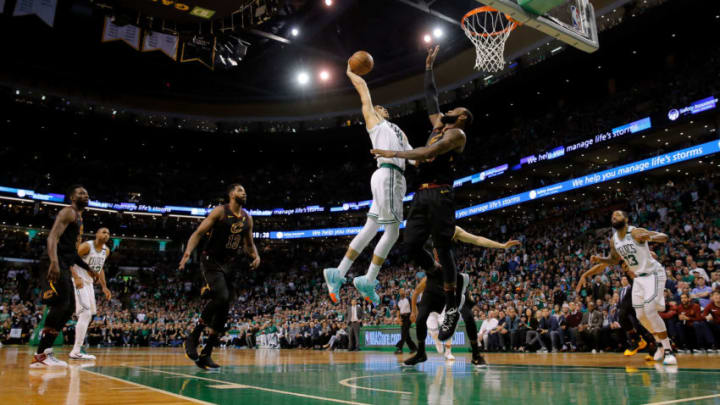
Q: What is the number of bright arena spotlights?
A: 6